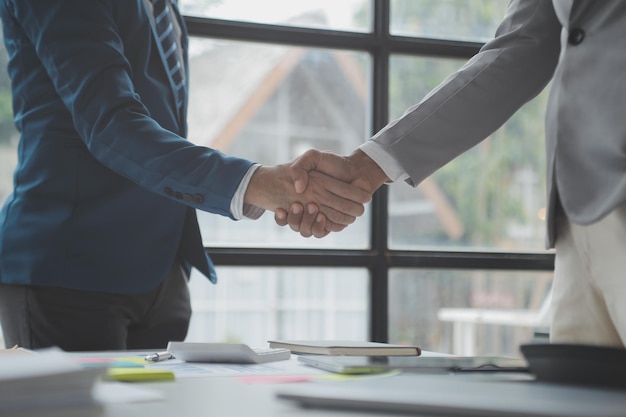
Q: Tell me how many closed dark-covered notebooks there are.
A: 1